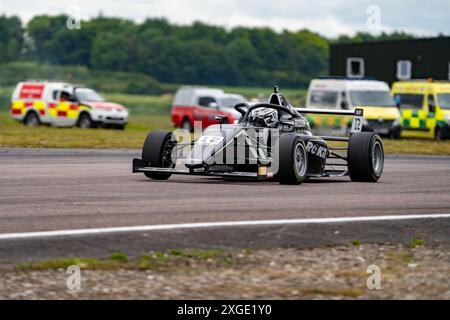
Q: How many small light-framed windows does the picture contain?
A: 2